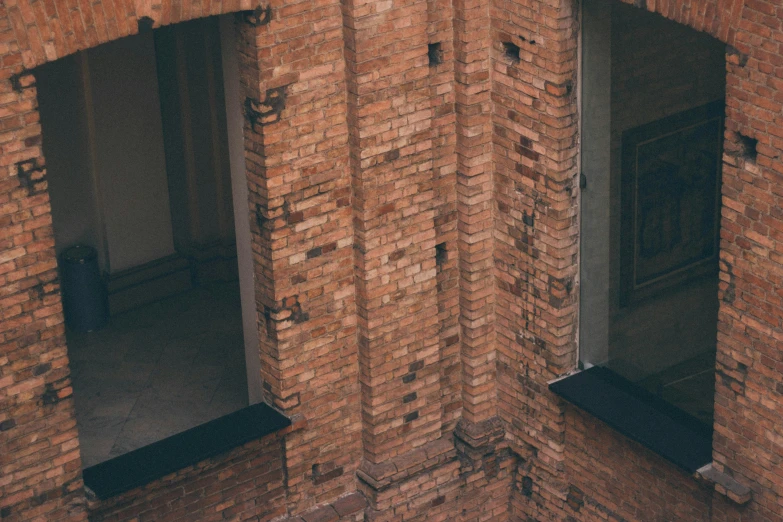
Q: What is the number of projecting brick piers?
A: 2